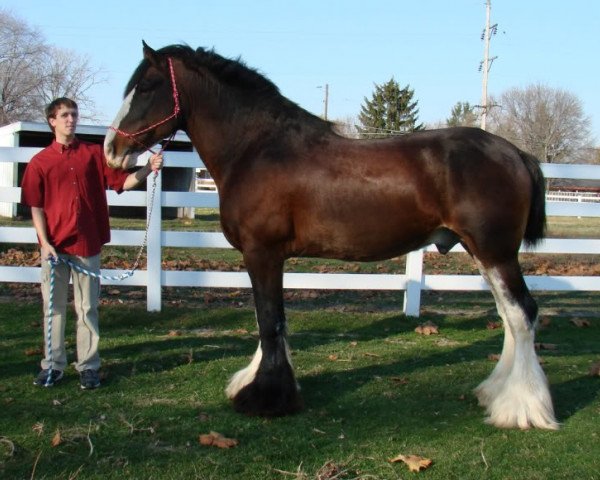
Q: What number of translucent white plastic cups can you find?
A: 0